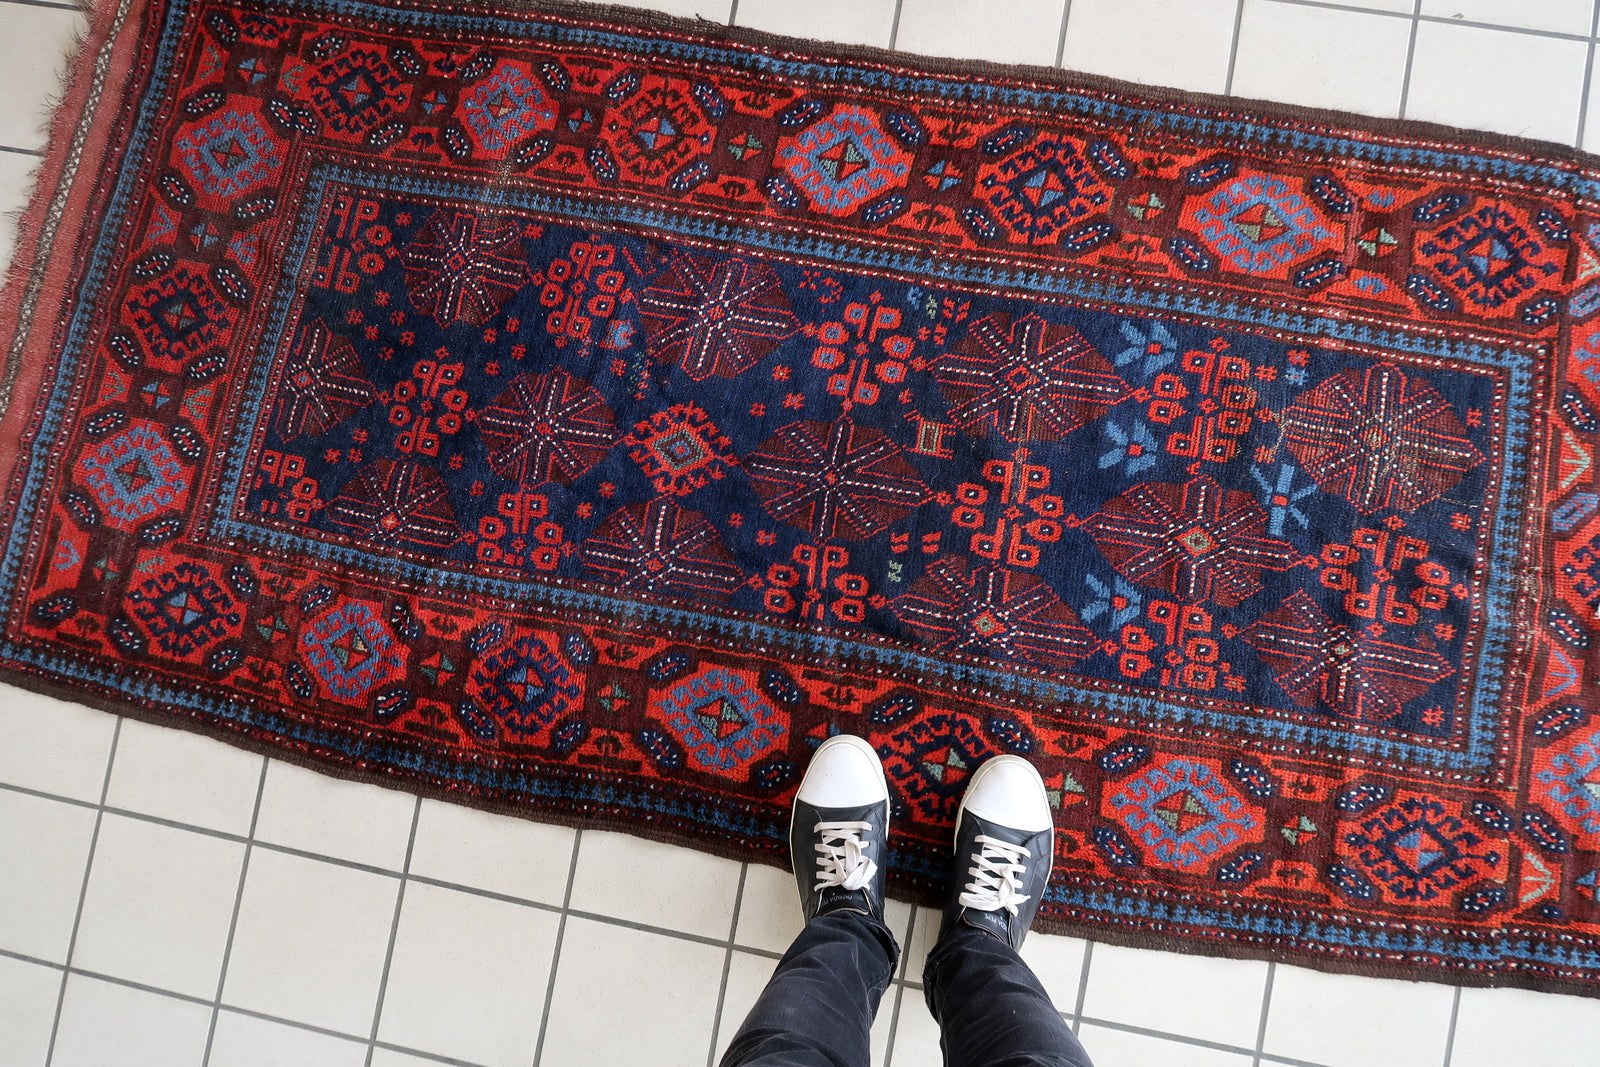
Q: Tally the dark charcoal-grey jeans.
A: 1